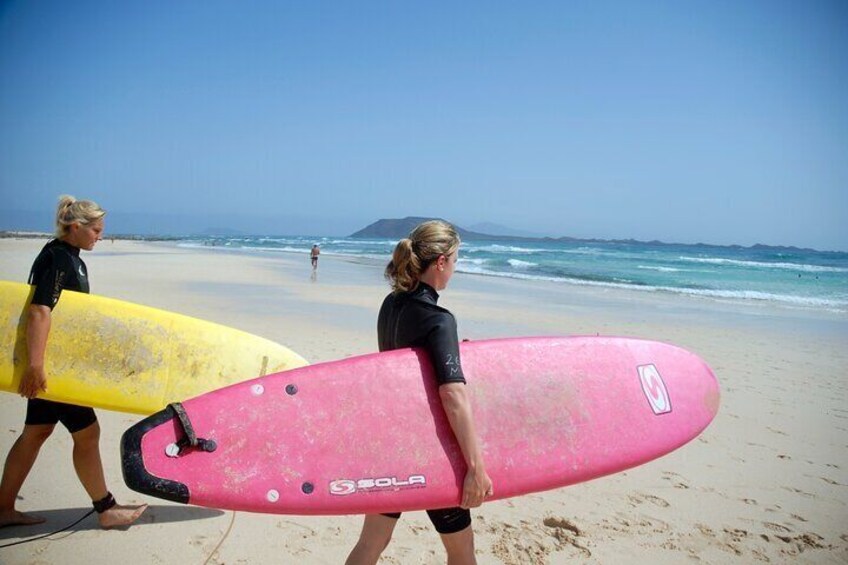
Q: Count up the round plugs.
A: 6